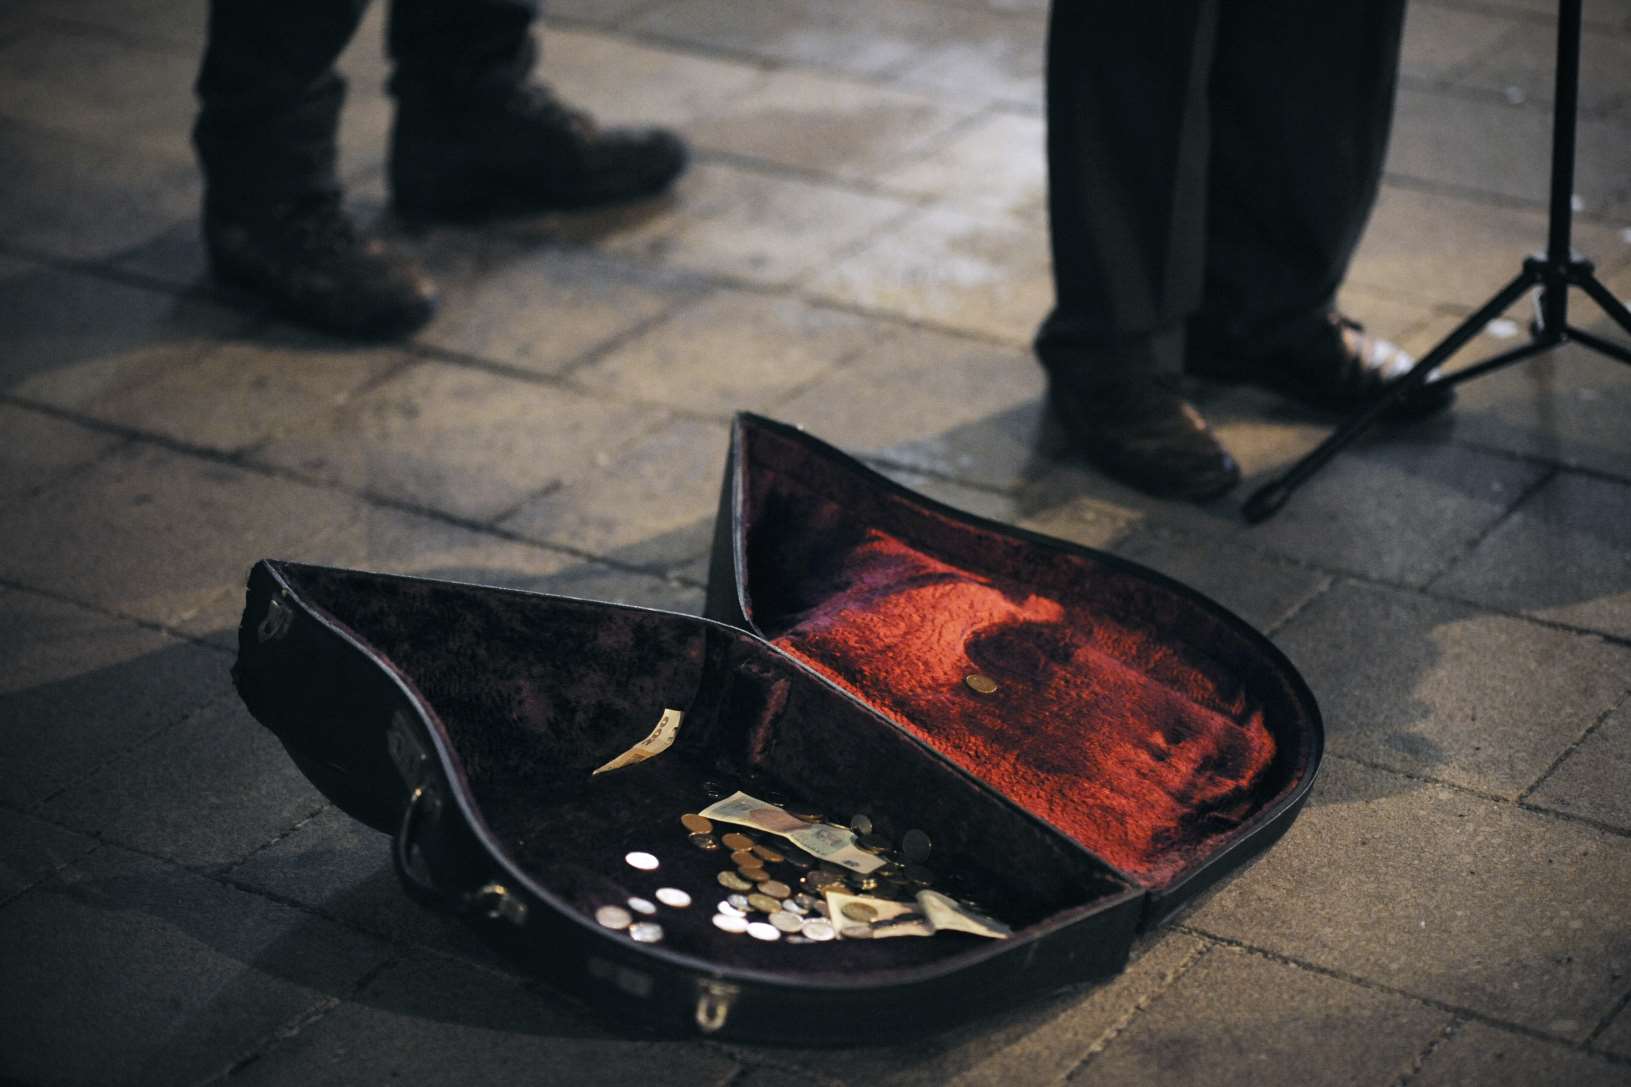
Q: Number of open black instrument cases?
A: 1